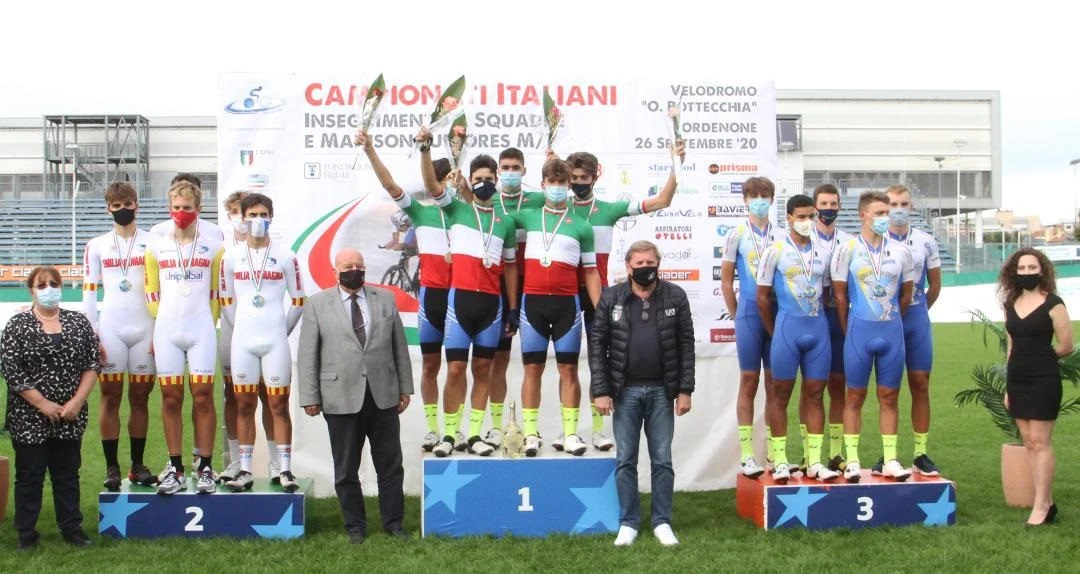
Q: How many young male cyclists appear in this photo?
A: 15